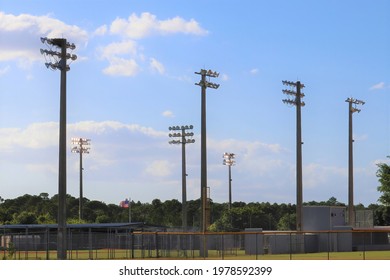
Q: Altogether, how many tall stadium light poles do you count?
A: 7